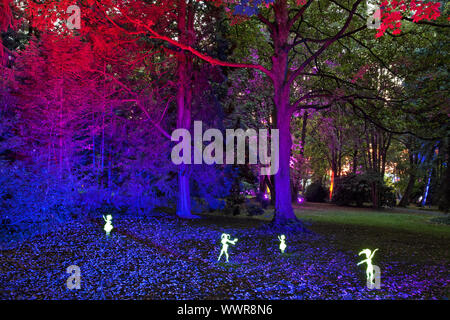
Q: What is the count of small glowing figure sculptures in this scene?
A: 4